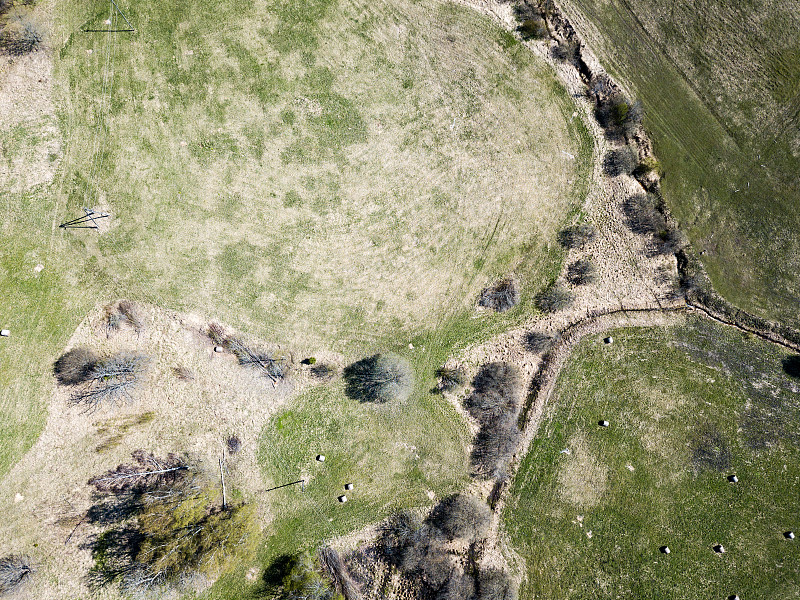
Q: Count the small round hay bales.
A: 12